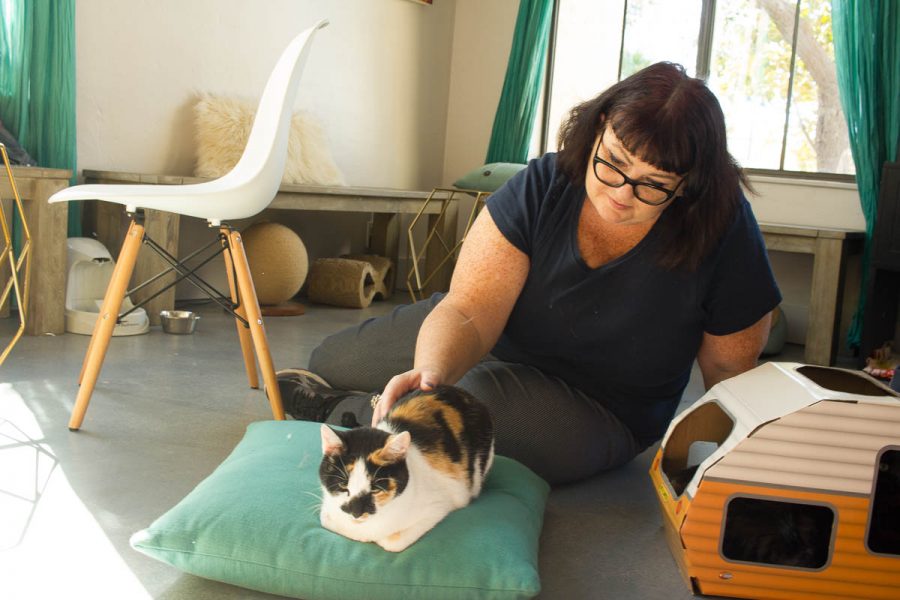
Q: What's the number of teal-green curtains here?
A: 3